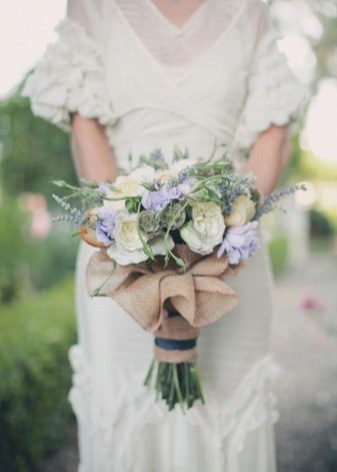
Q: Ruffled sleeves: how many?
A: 2